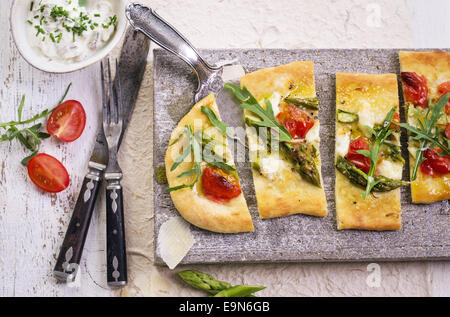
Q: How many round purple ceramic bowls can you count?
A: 0